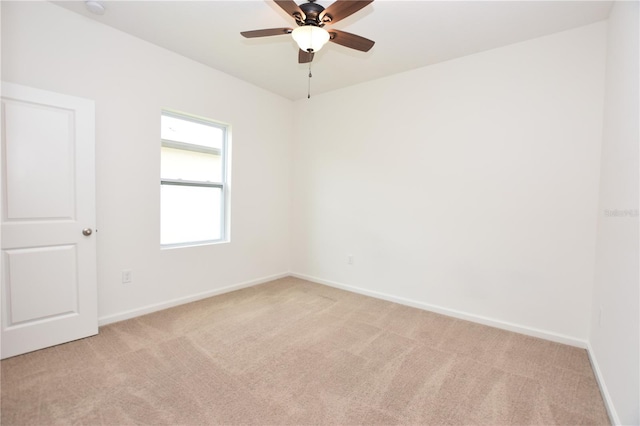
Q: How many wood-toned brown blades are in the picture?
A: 5